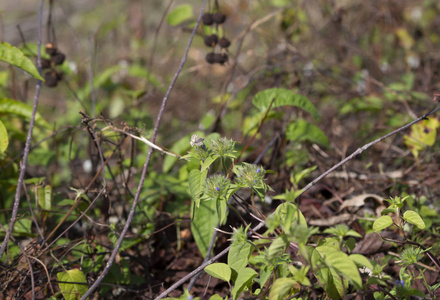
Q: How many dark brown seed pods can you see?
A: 11